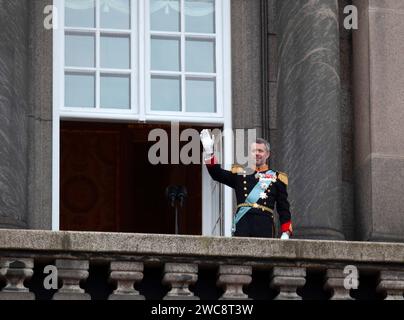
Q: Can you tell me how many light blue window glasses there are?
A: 12